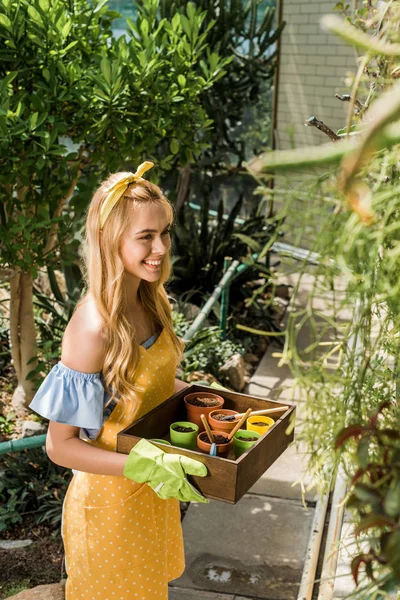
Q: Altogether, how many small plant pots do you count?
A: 6